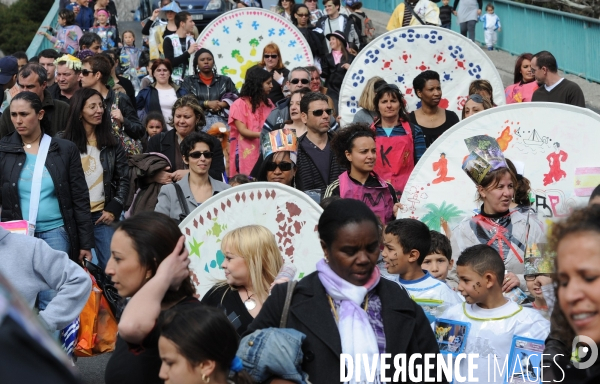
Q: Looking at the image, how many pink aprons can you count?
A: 2